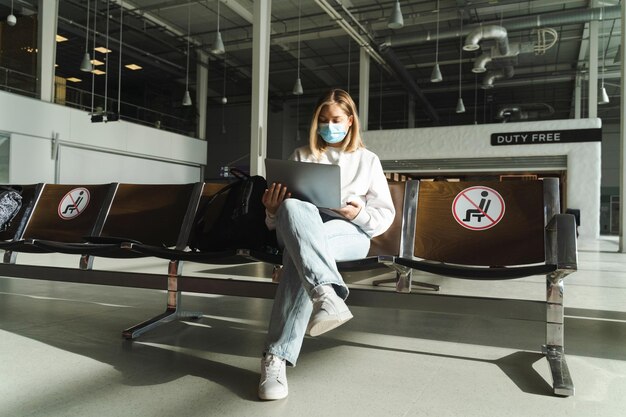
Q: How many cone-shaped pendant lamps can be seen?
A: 8